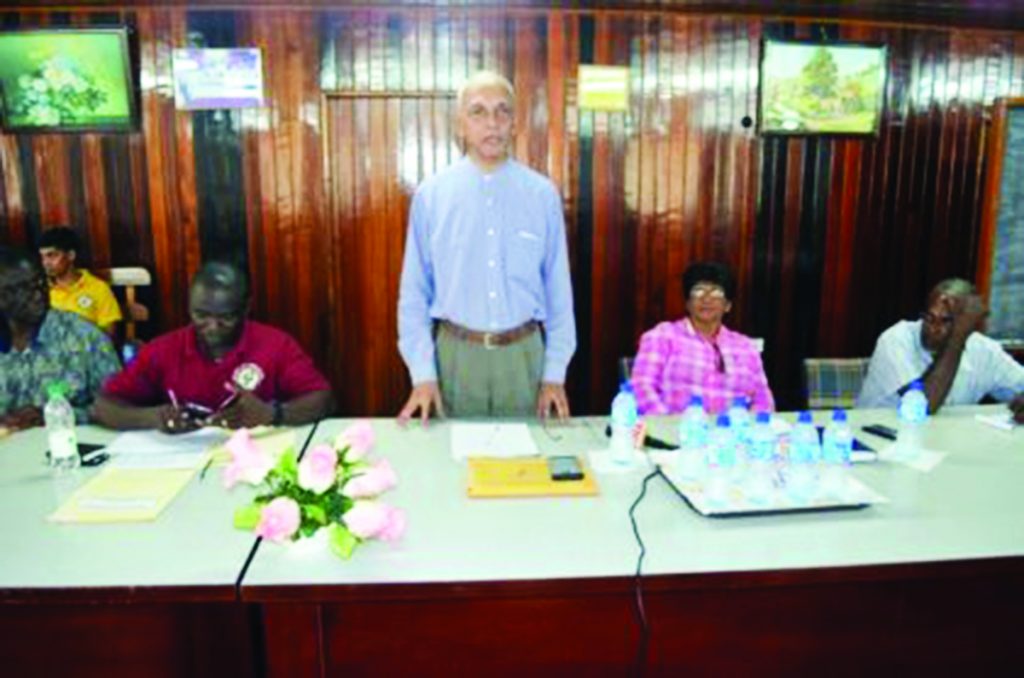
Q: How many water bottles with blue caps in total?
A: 8